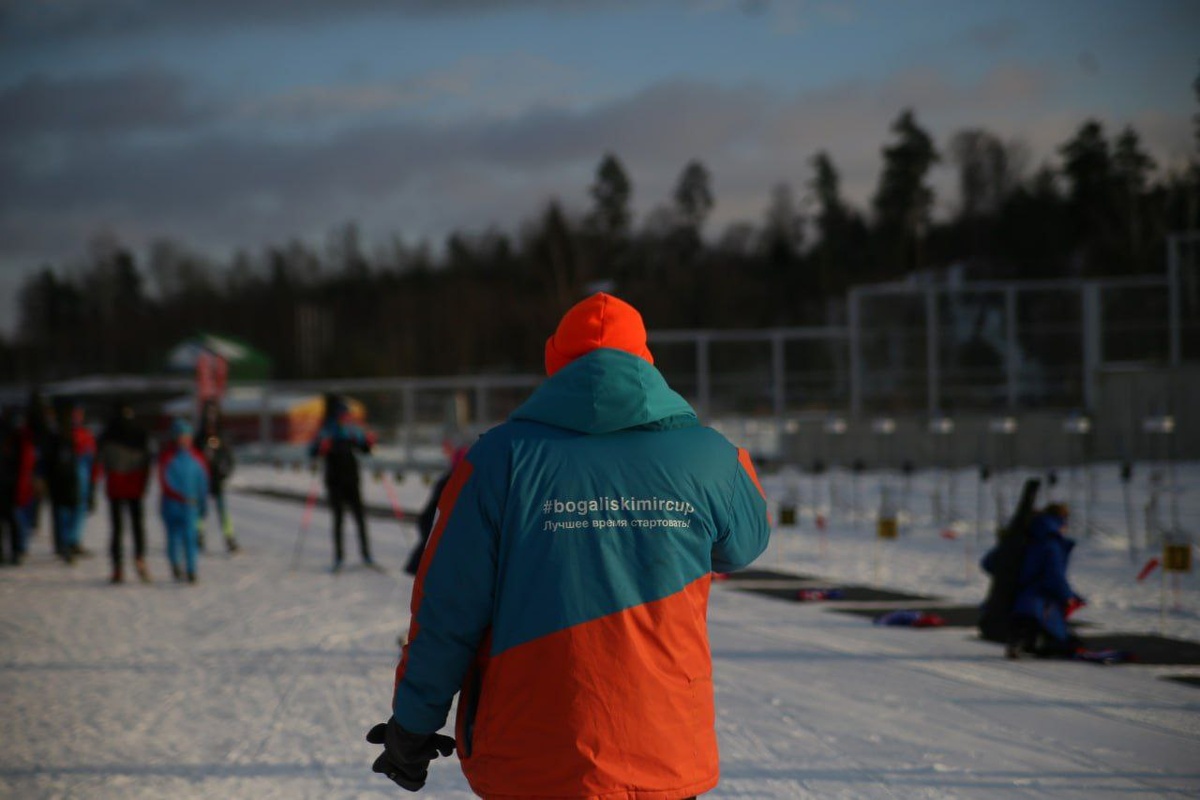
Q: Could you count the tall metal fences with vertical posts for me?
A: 1